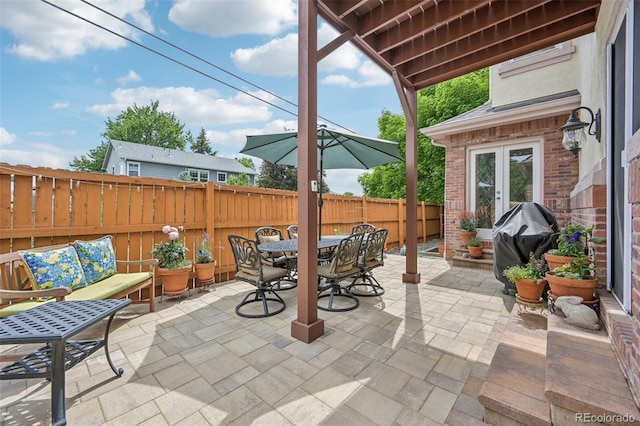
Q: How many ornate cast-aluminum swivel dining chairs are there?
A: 6